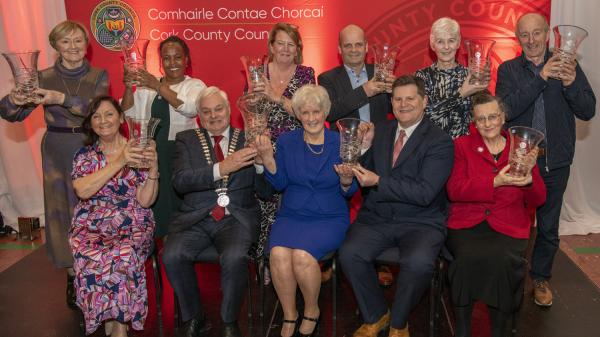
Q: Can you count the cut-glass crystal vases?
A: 10